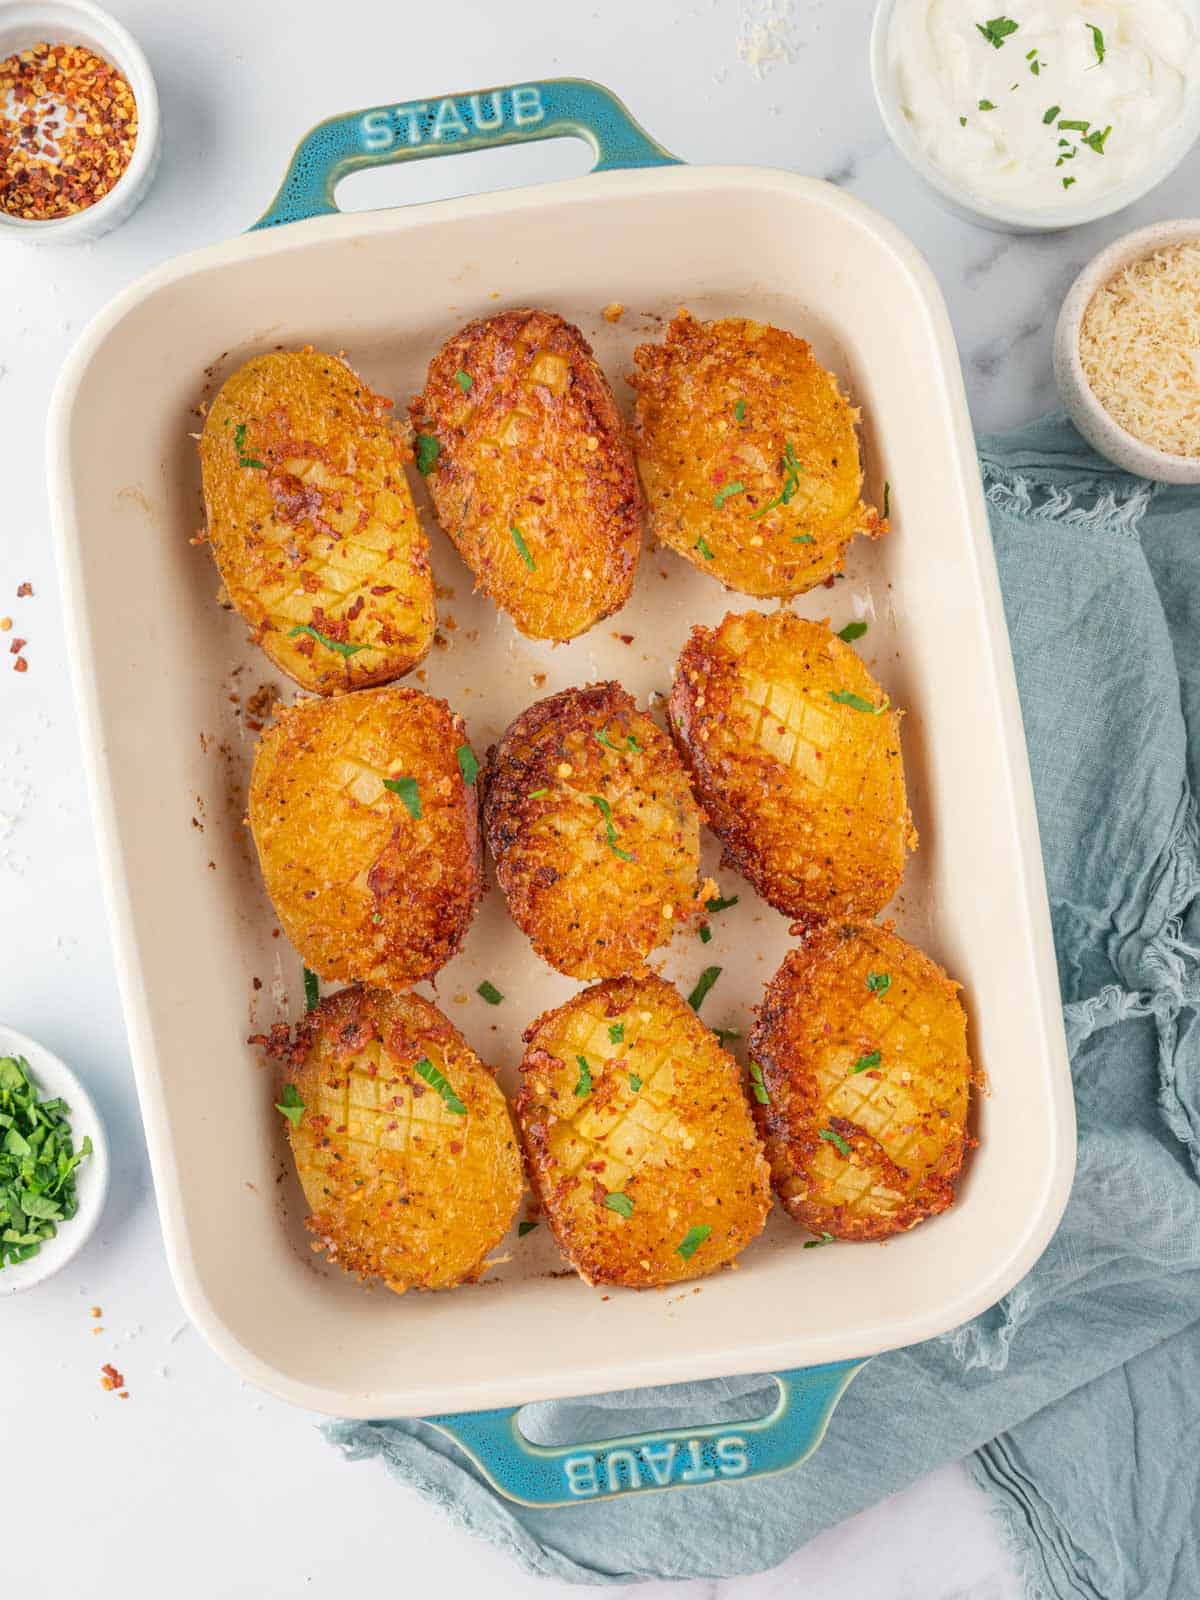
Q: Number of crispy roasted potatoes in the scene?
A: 9